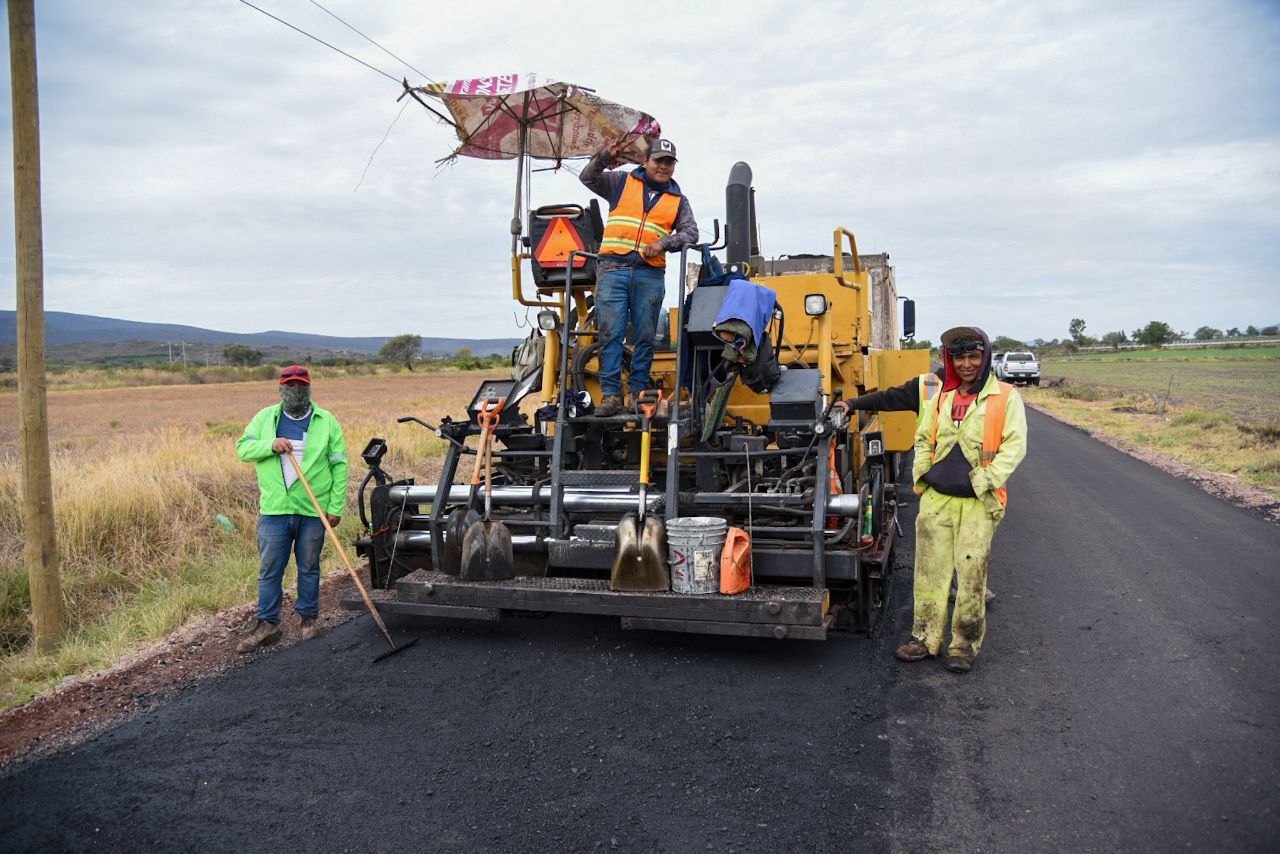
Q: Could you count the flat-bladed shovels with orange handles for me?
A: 3